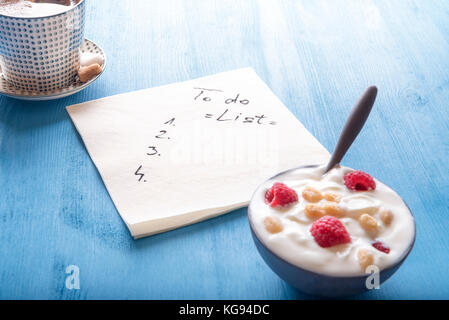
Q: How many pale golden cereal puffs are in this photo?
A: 8